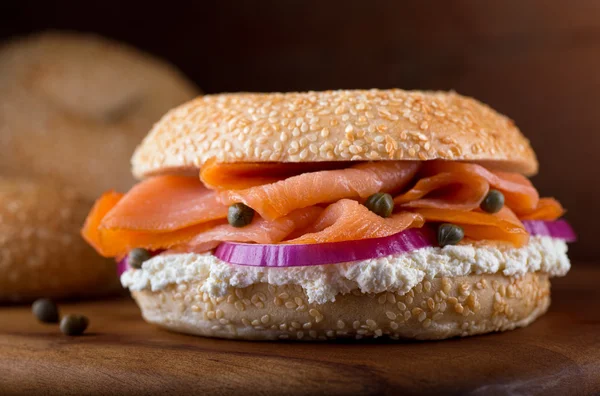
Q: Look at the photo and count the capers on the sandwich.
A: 5